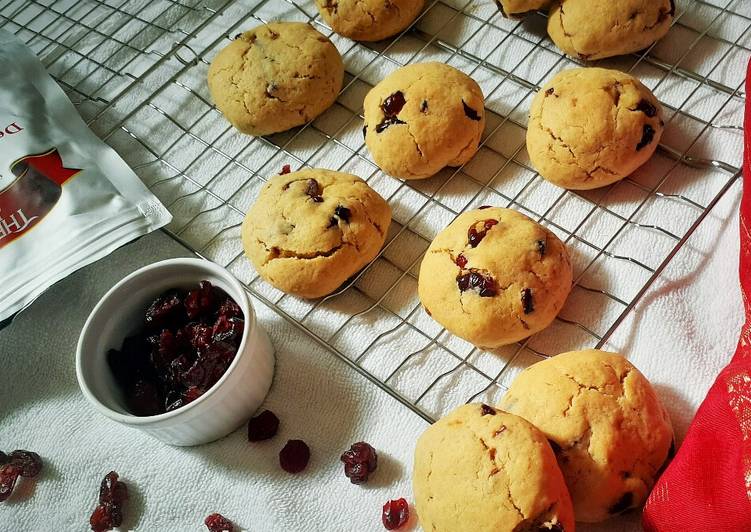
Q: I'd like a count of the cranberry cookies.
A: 10